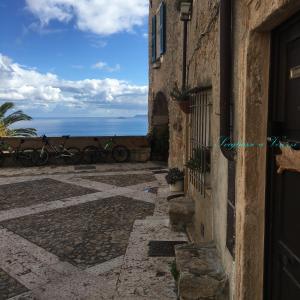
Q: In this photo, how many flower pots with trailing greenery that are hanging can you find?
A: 1